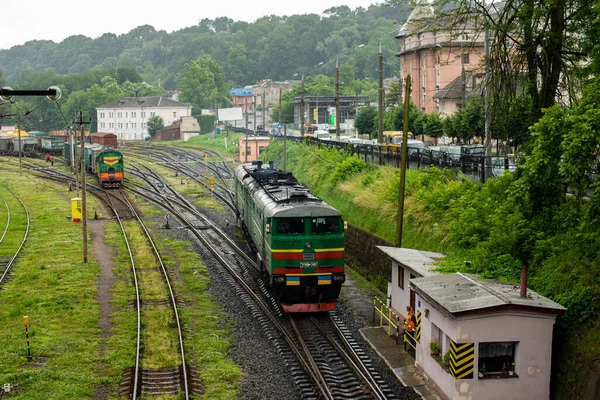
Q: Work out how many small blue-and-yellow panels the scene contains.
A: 2